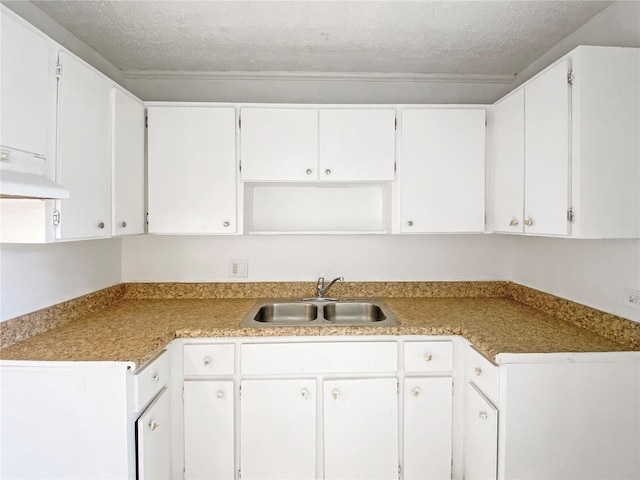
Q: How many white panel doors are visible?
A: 15